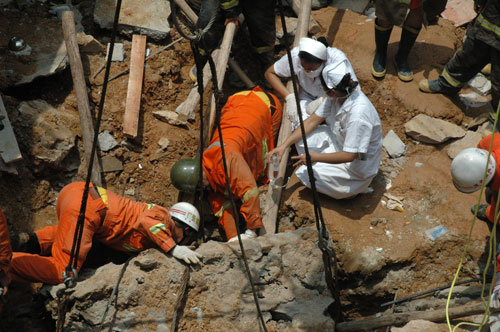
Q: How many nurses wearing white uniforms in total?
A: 2